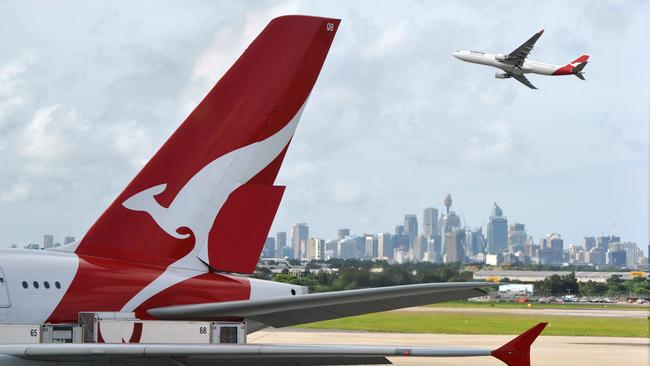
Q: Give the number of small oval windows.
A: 4